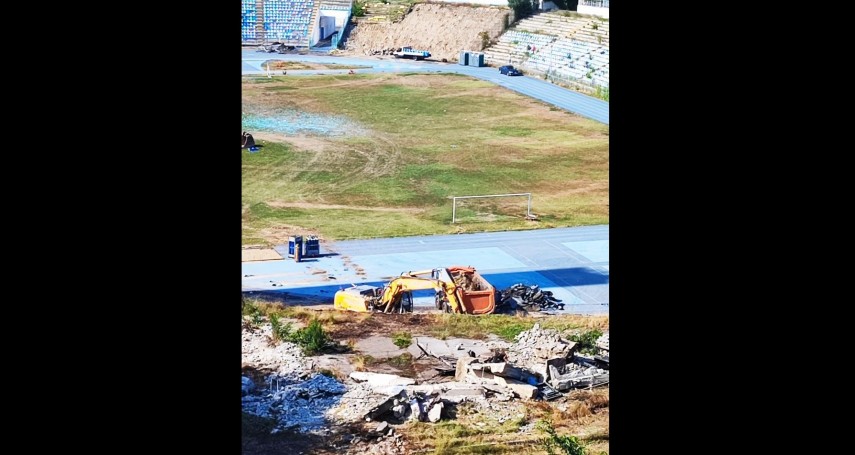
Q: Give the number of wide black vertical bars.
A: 2